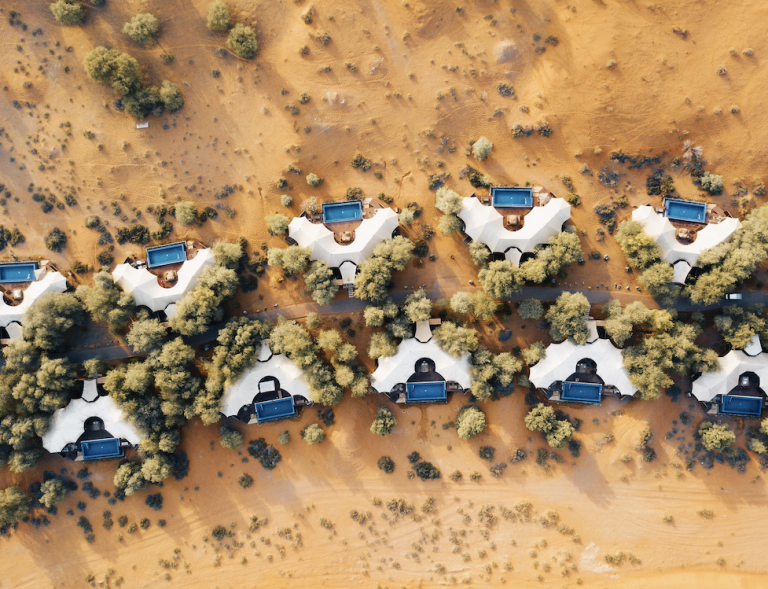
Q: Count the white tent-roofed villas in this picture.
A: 10